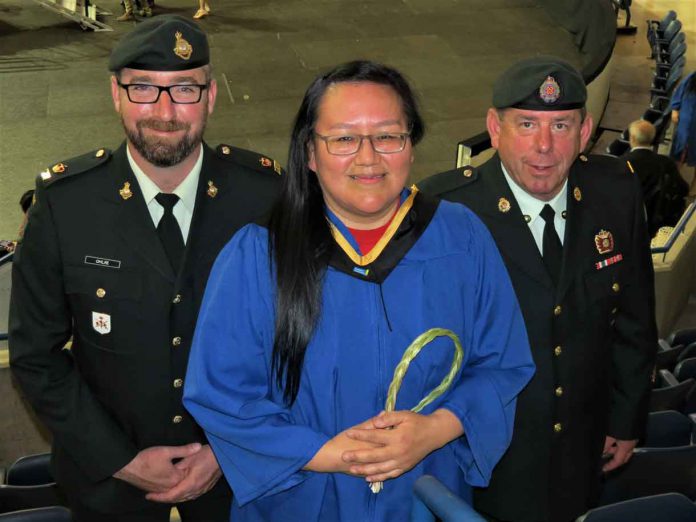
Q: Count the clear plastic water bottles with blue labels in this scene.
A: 0